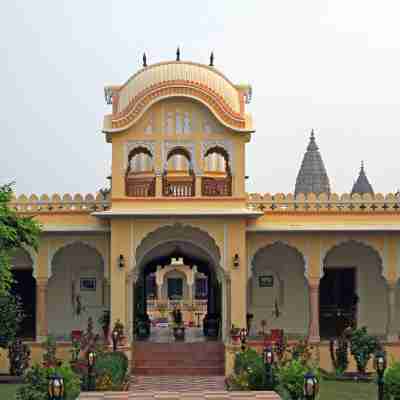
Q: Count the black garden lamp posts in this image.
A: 7